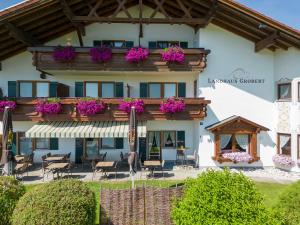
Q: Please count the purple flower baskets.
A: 9